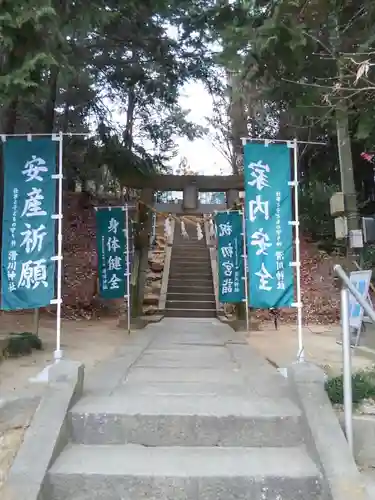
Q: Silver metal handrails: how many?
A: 1